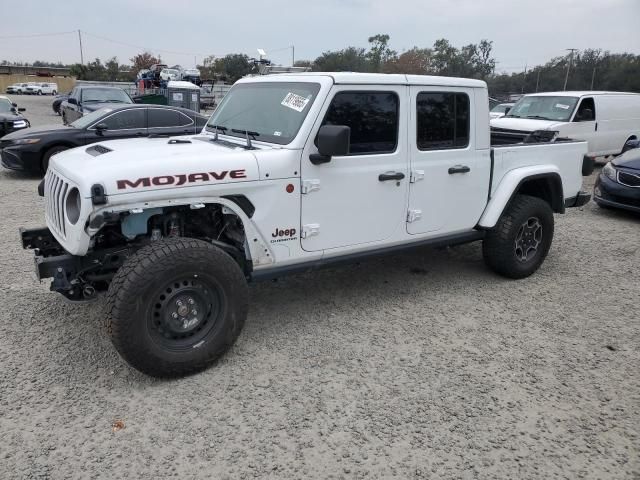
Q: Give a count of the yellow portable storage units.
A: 0